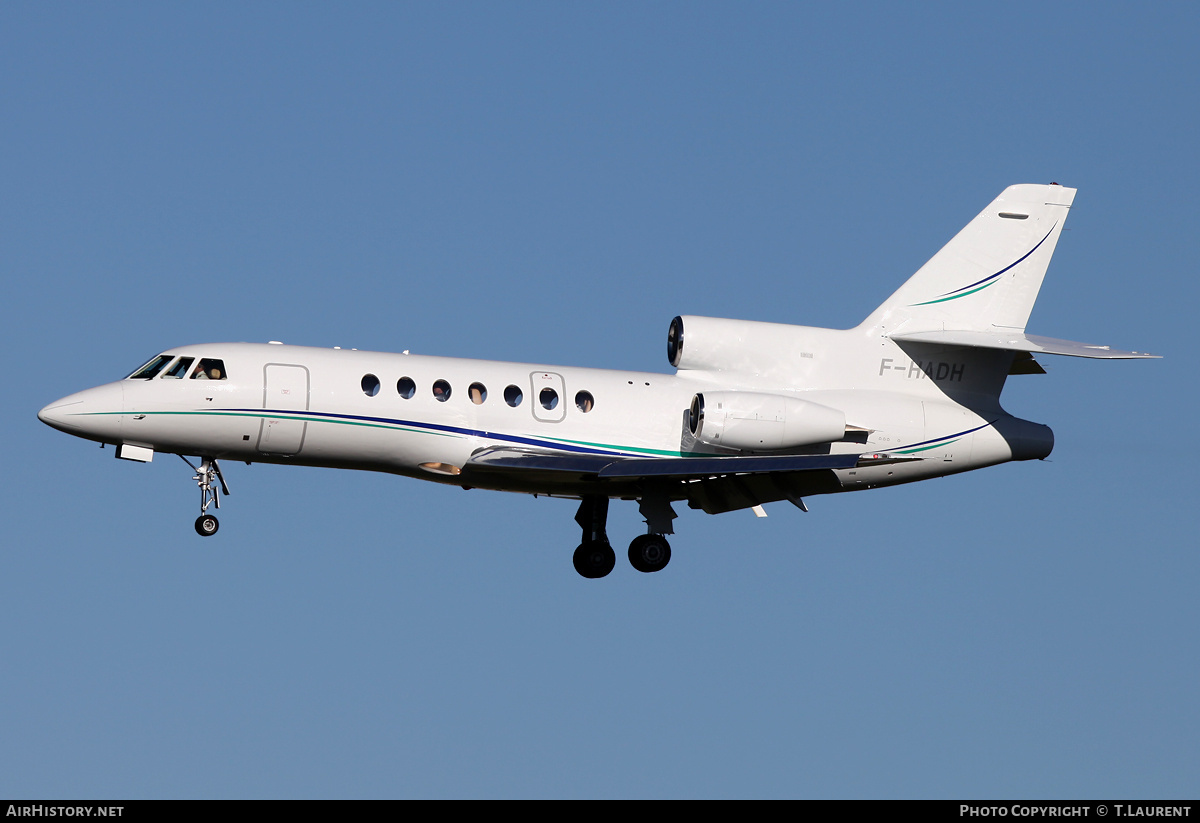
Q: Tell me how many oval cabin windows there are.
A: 7